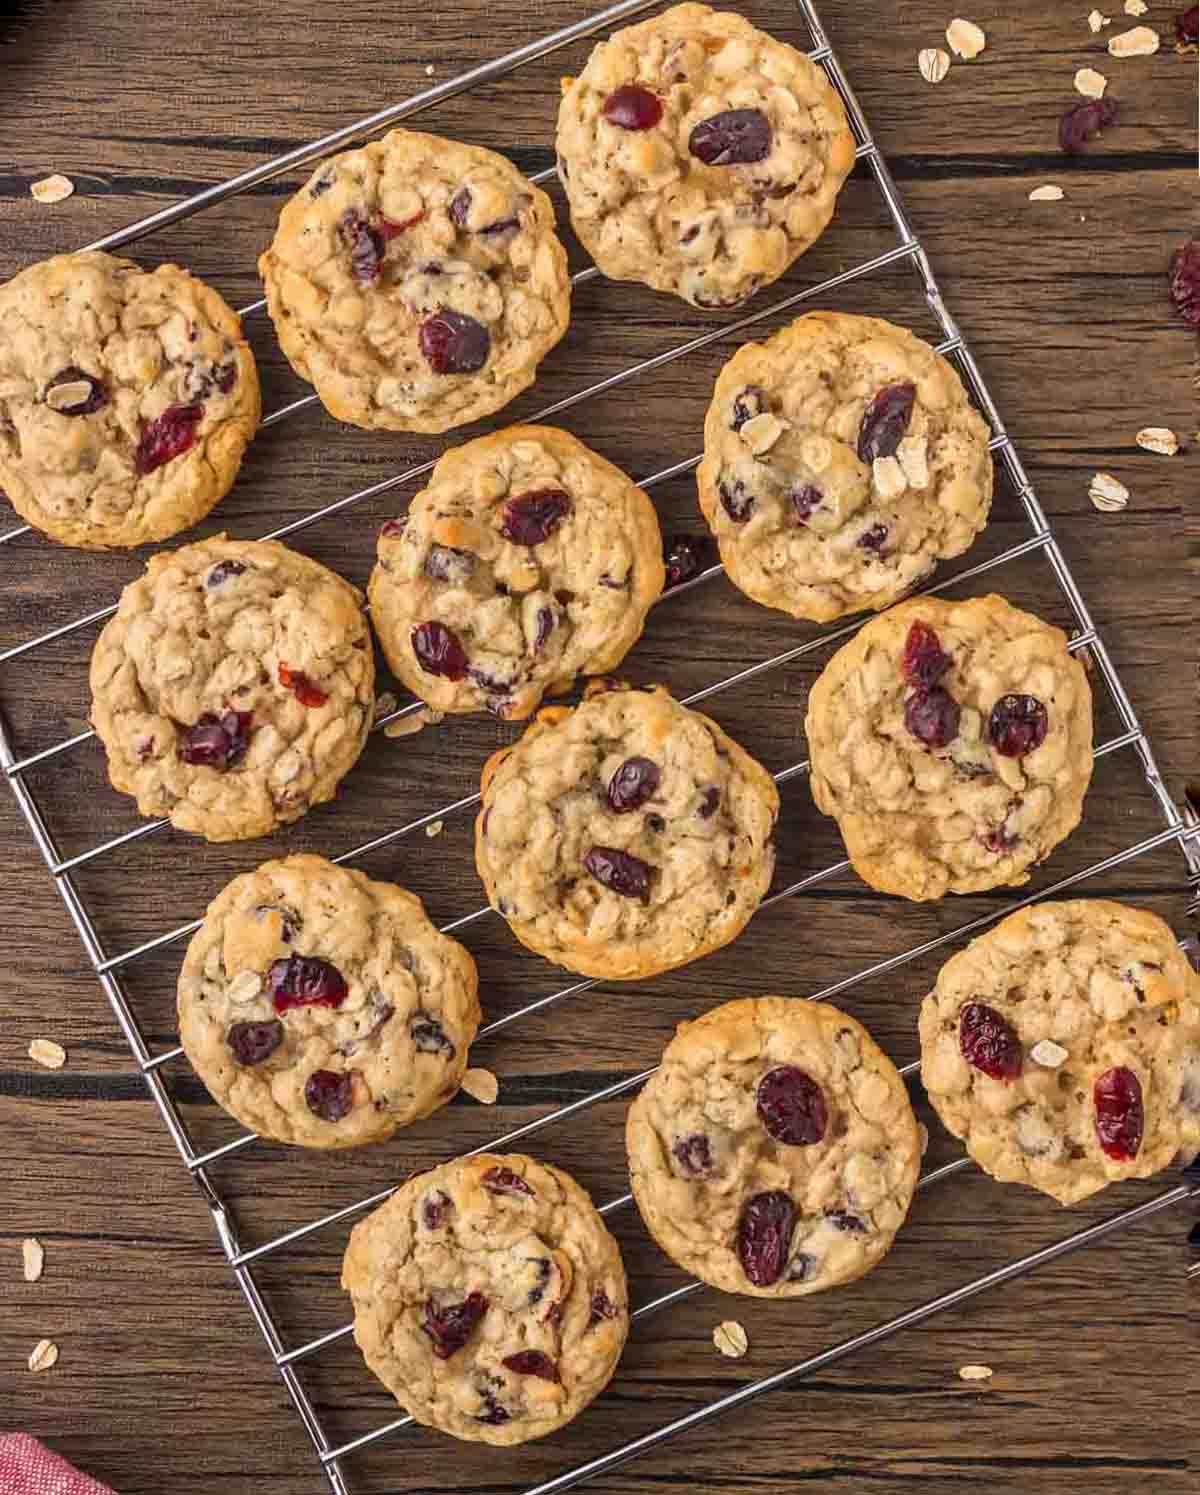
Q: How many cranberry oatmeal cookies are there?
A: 12